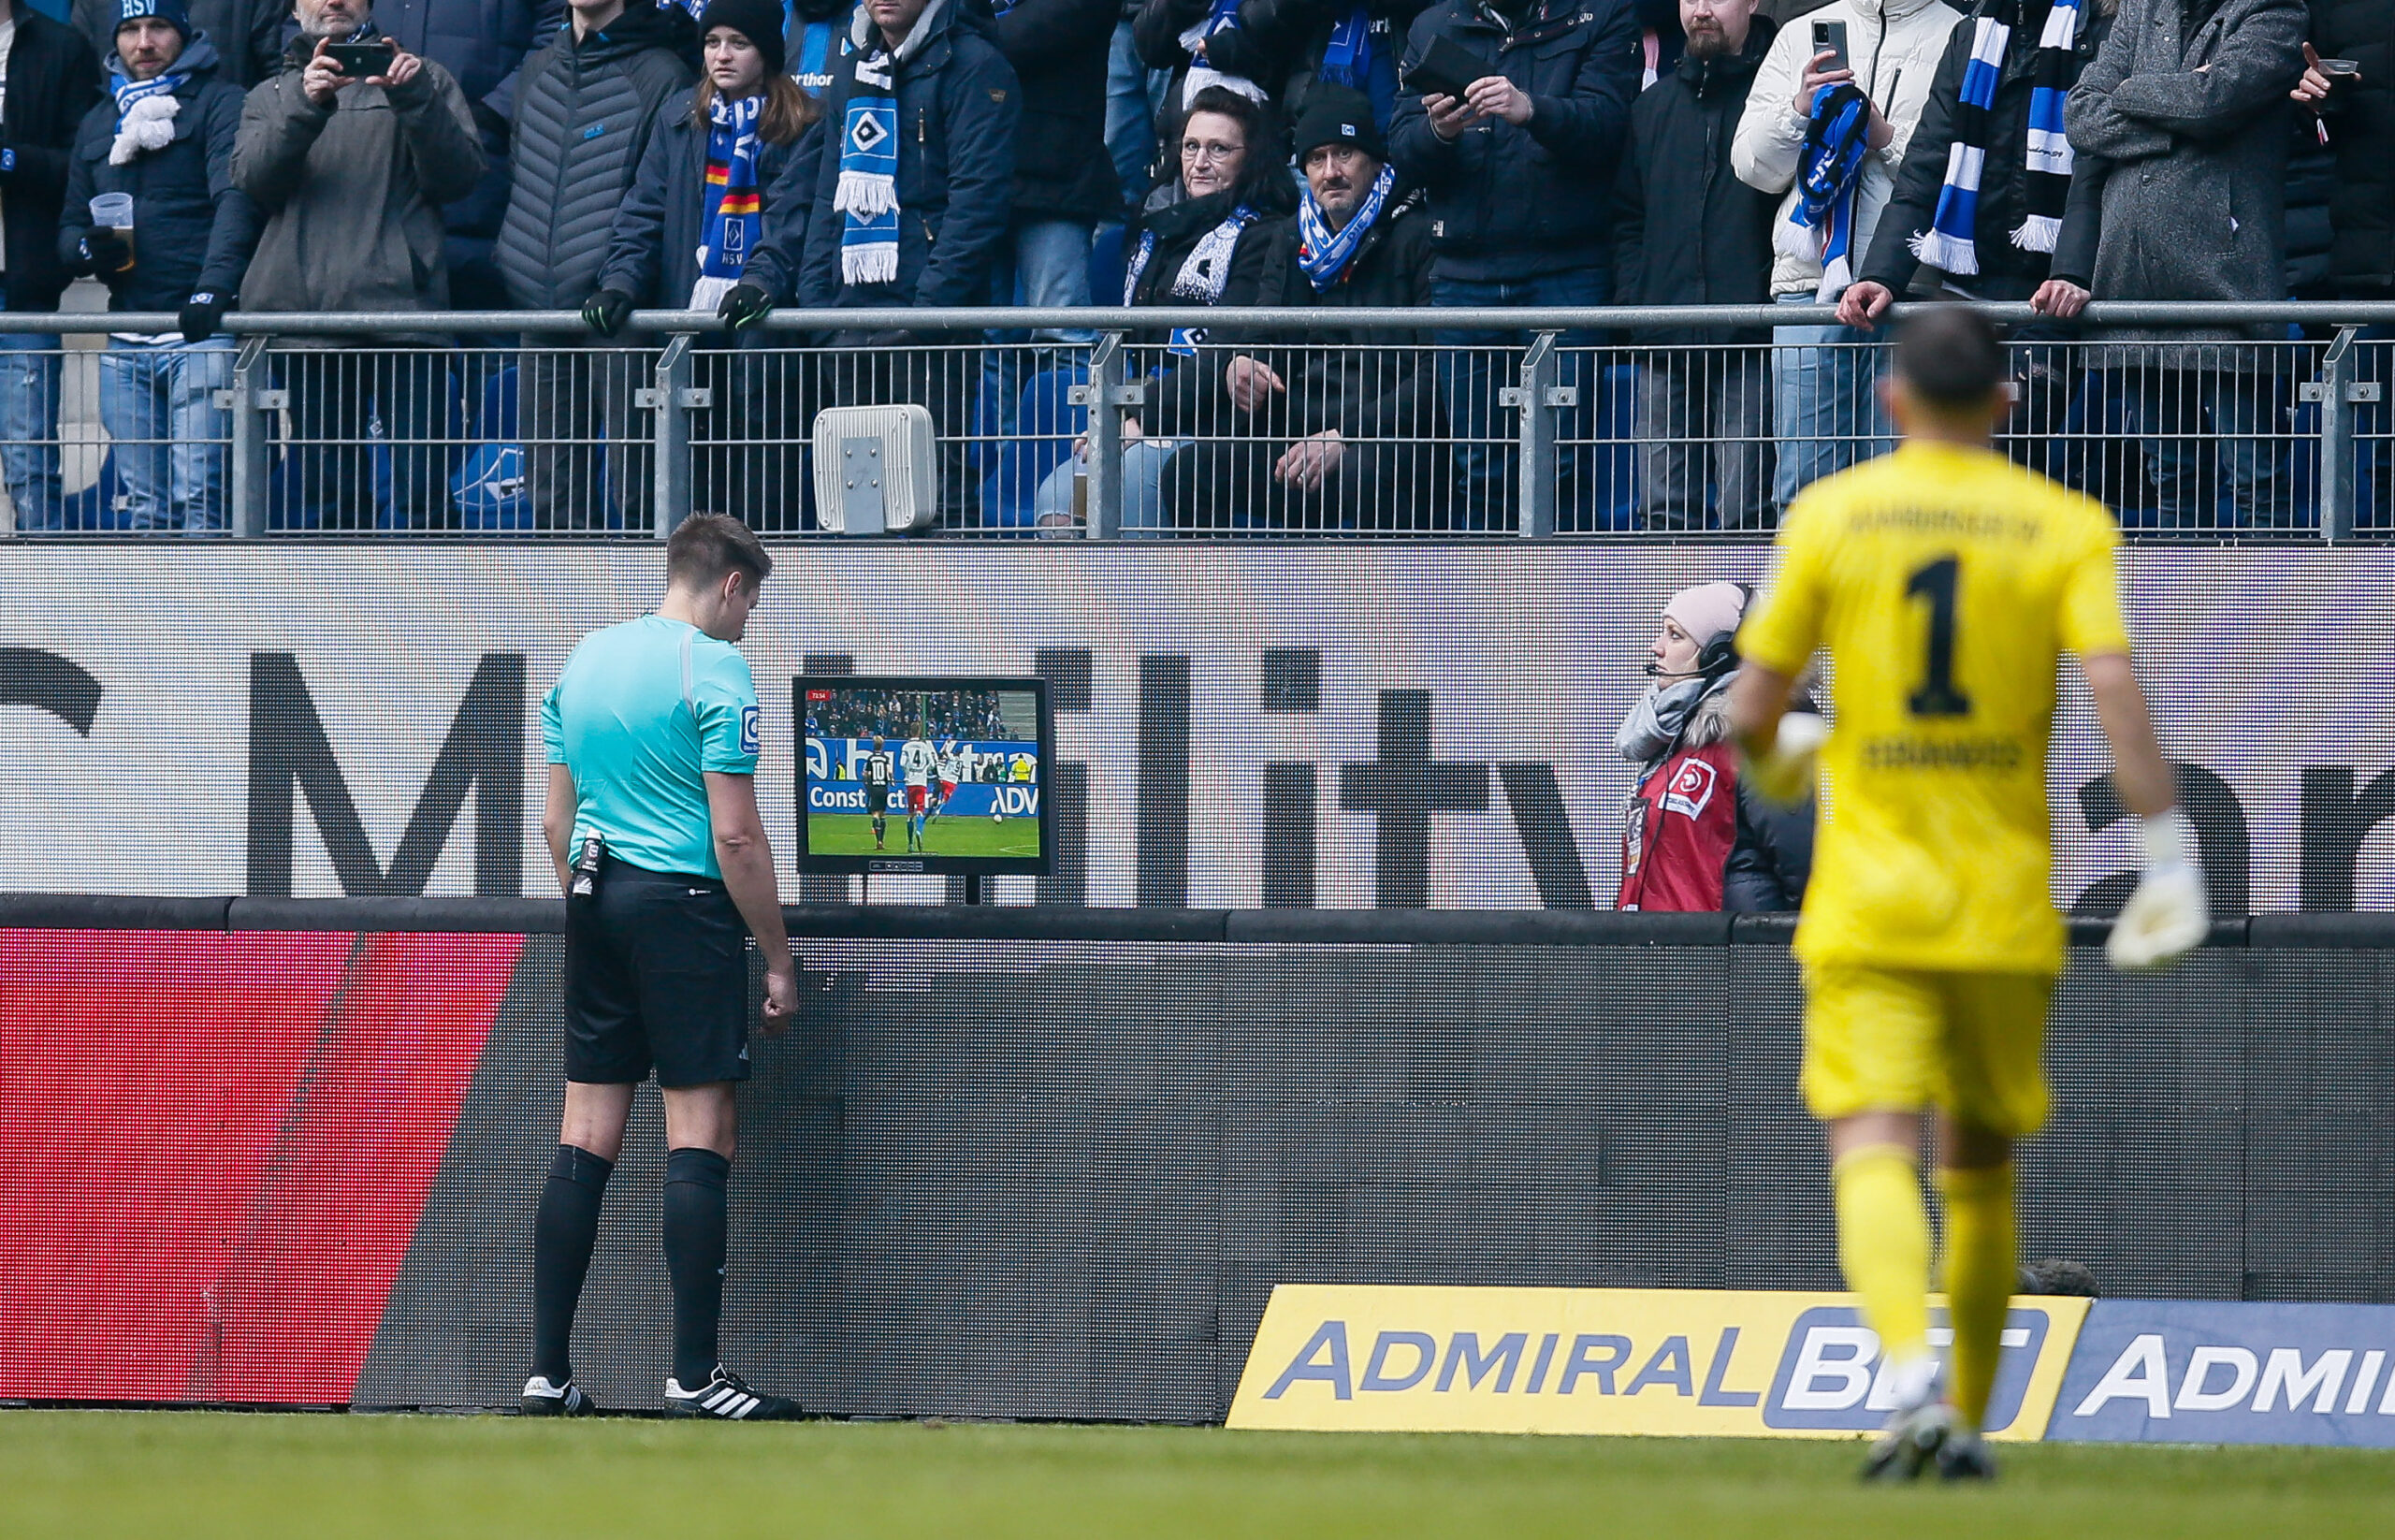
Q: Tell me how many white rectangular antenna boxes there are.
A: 1